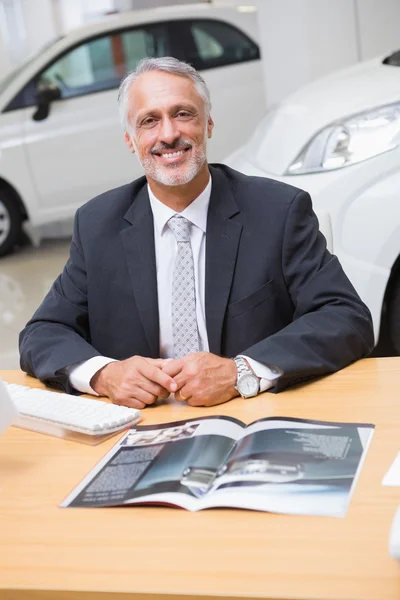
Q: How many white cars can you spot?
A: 2